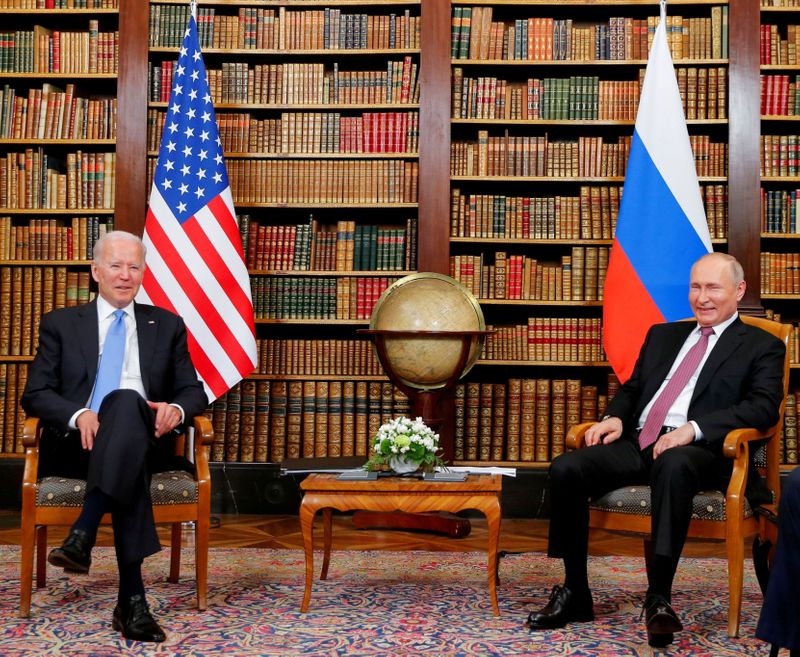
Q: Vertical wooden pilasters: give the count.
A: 3